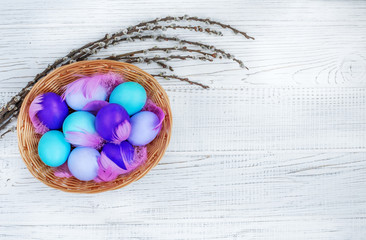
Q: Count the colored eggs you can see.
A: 9